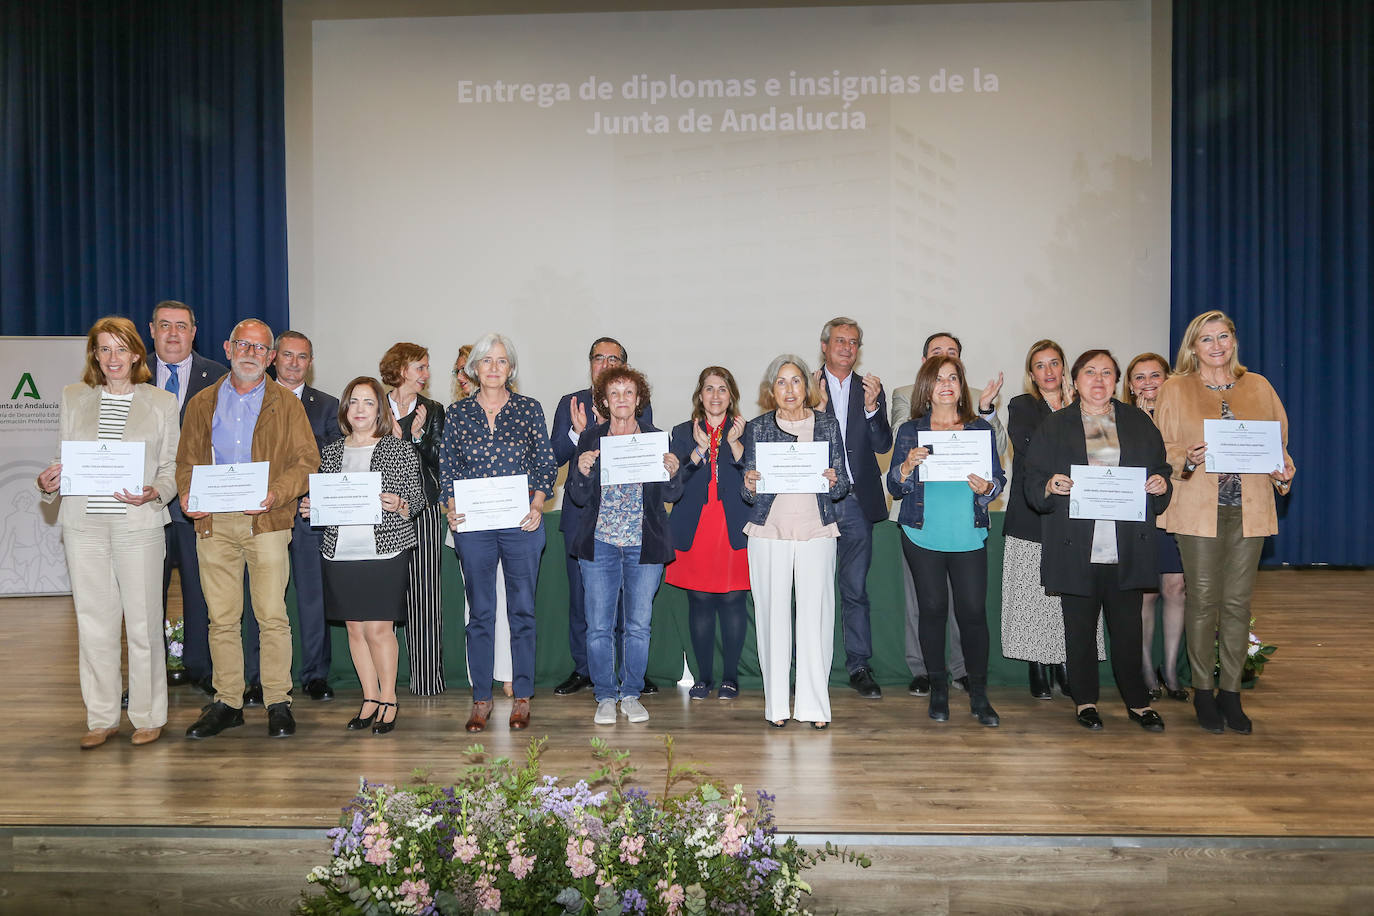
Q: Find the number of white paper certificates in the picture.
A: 9